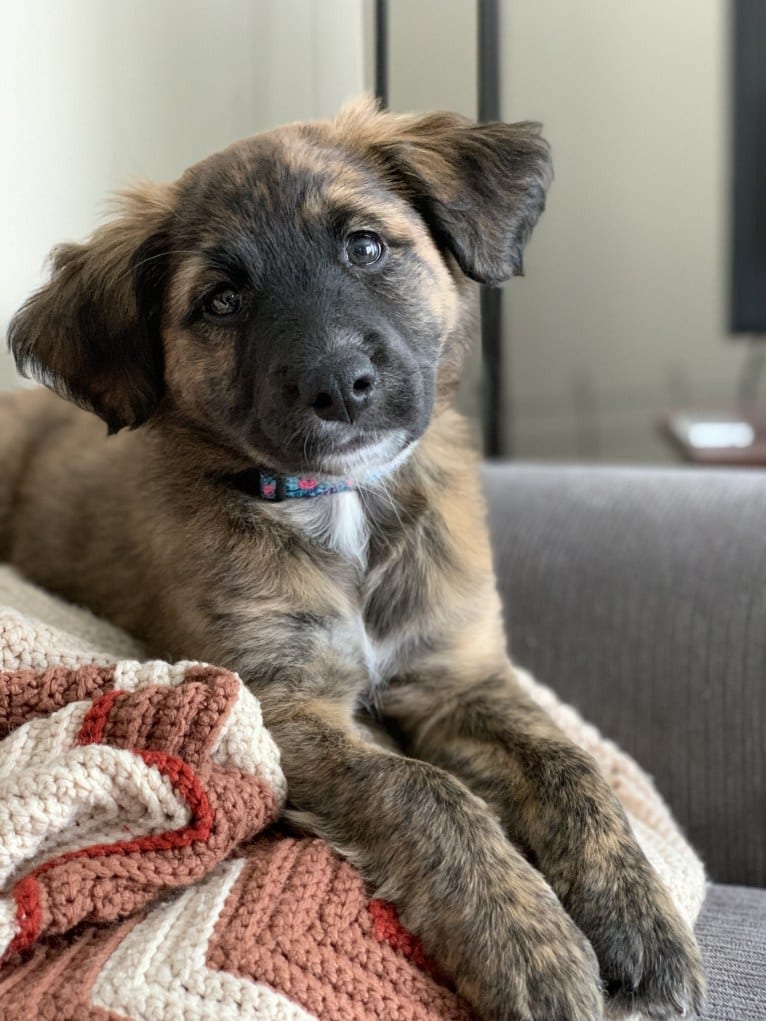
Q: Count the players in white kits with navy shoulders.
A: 0